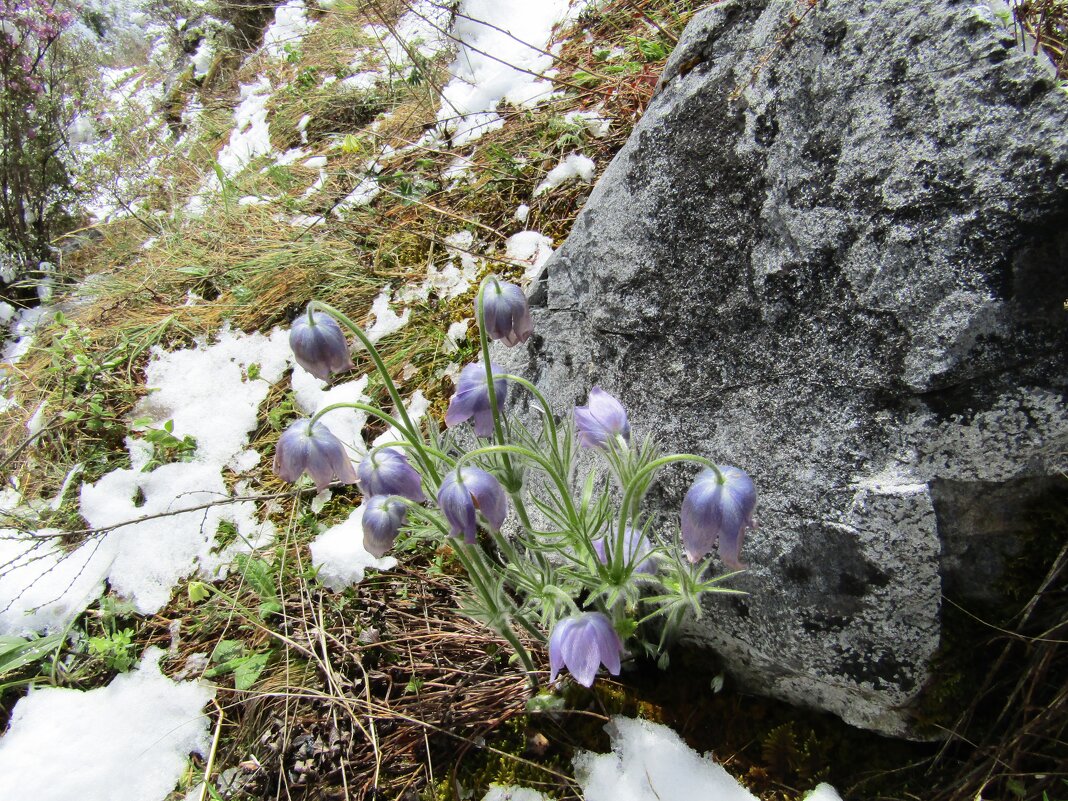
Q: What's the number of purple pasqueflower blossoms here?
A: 11